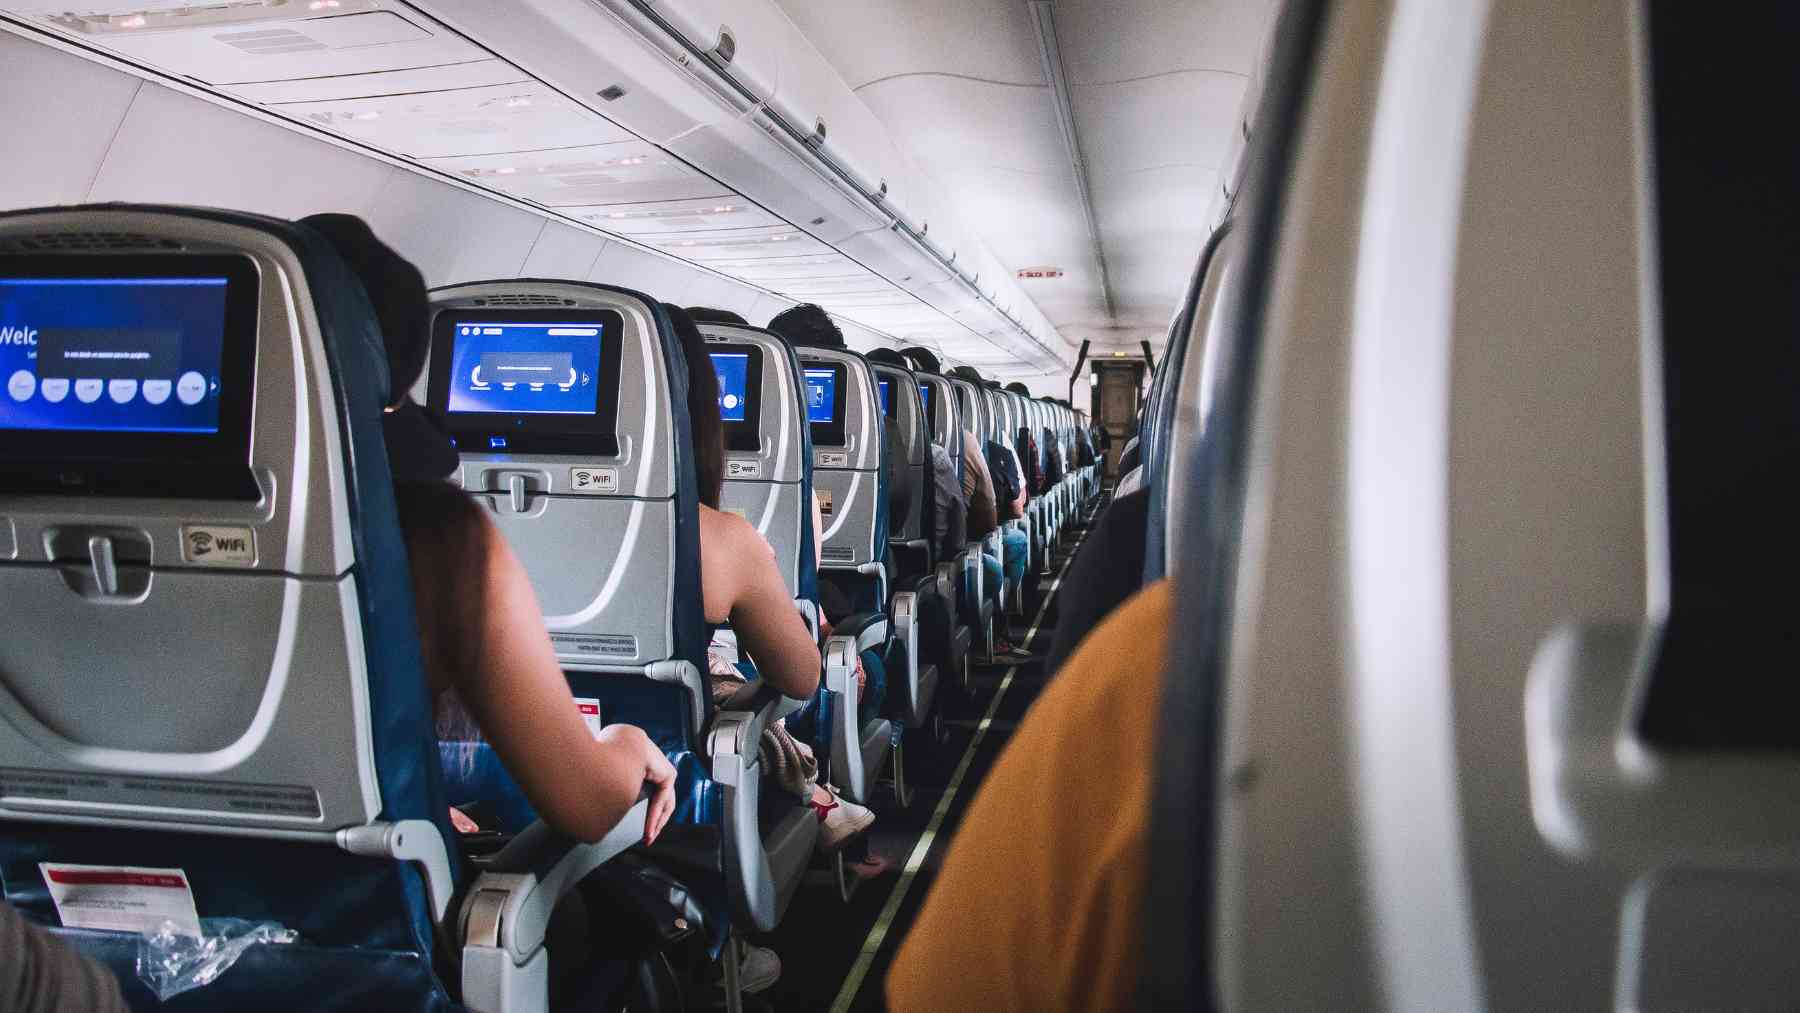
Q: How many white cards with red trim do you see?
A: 2